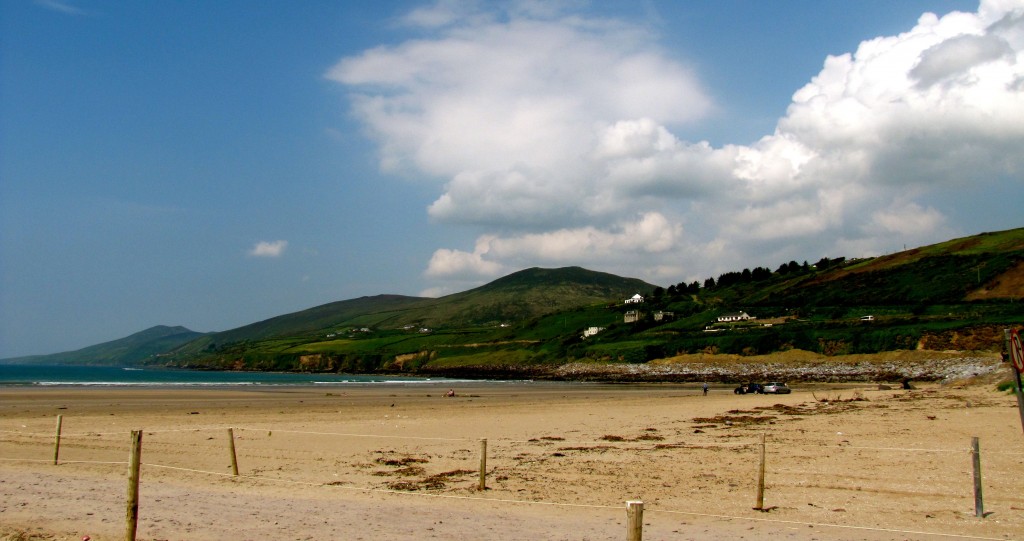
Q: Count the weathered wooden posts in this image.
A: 7